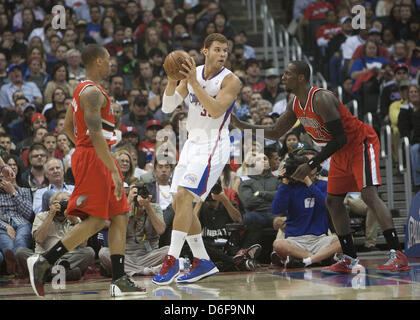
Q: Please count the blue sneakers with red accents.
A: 2